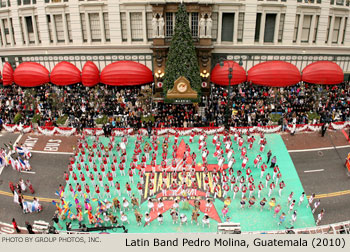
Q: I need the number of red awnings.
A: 8